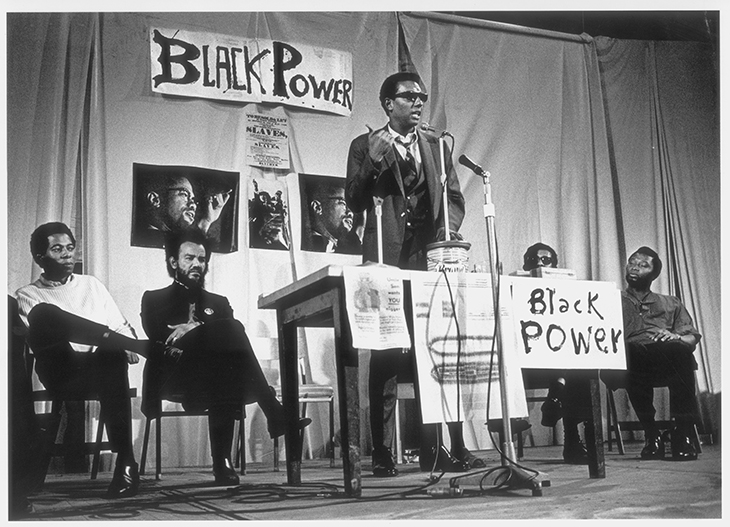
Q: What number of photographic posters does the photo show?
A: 3